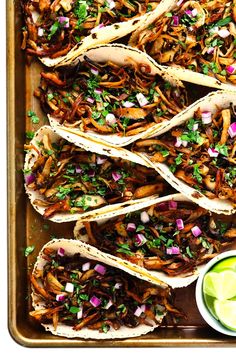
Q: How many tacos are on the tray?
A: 7